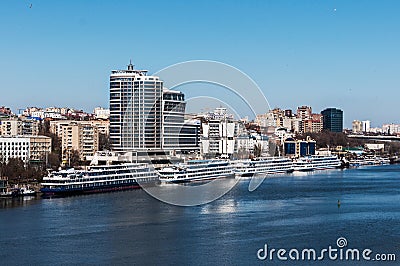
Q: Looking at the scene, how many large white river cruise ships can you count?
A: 4